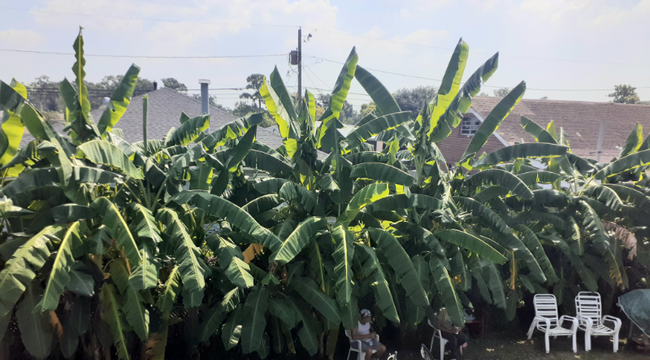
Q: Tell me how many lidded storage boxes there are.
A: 0